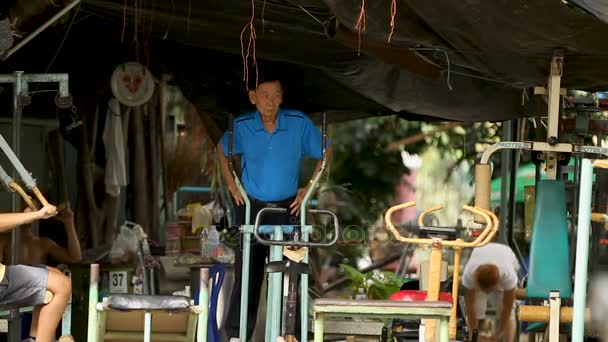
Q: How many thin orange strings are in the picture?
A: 3